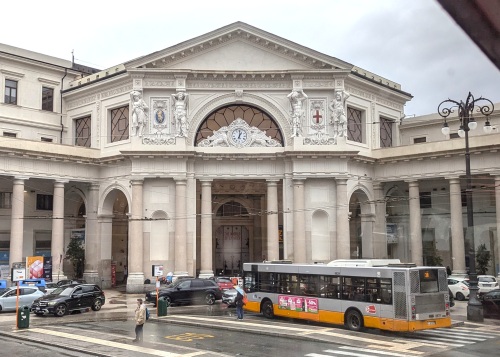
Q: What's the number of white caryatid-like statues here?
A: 4